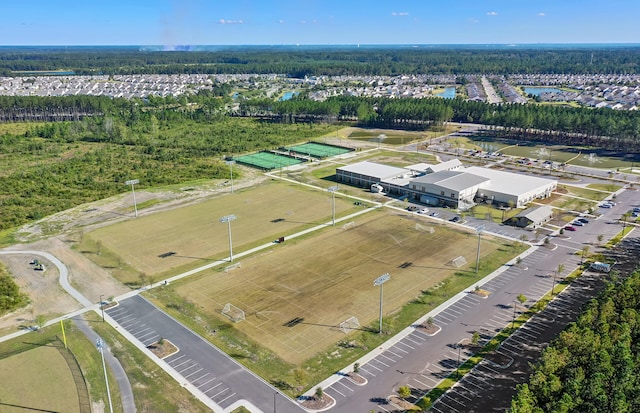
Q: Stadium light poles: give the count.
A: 7